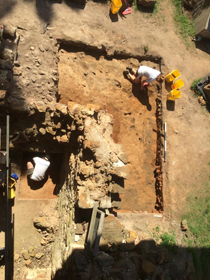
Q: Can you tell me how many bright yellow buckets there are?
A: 5